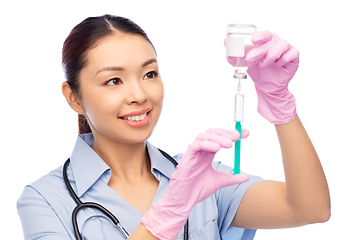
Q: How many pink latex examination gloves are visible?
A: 2